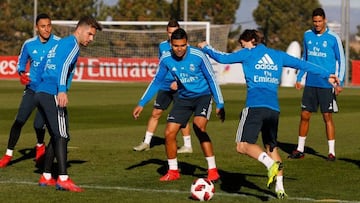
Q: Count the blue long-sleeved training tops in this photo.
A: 6